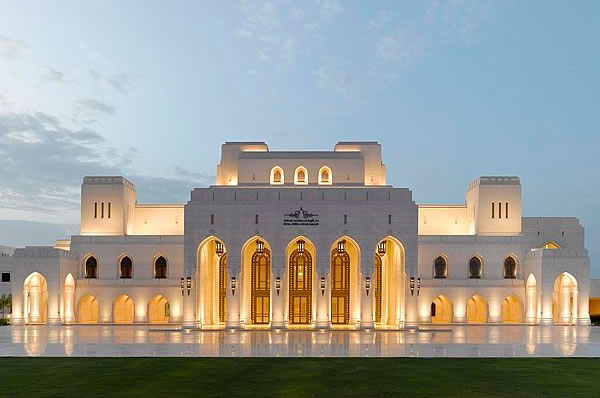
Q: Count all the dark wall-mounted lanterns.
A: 8